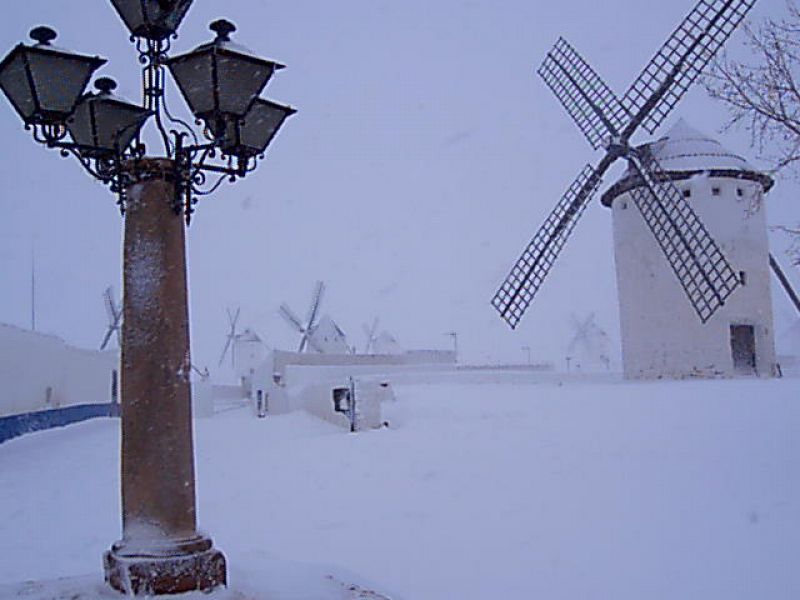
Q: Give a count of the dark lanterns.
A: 5